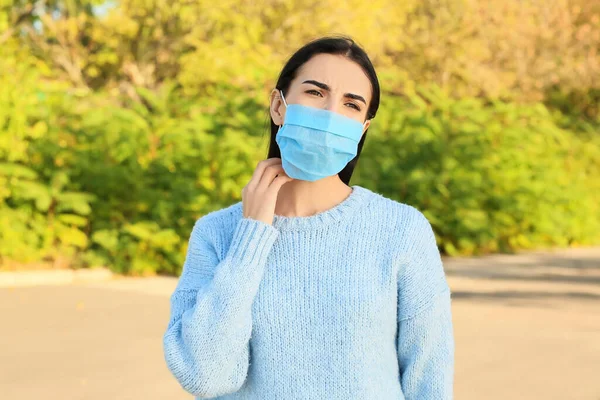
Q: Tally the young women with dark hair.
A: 1